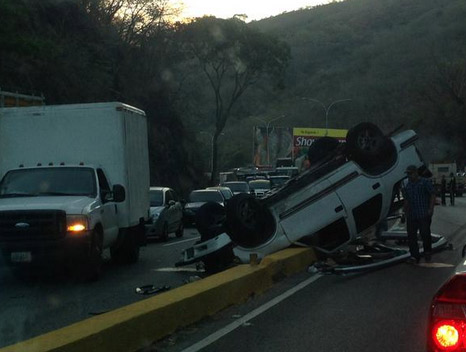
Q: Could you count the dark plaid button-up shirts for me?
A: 1